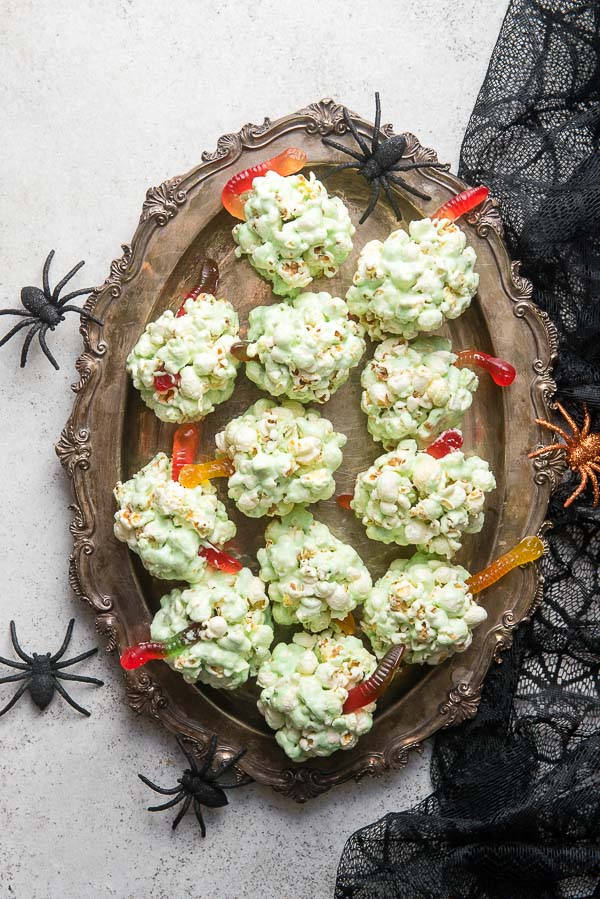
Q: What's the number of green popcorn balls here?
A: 12